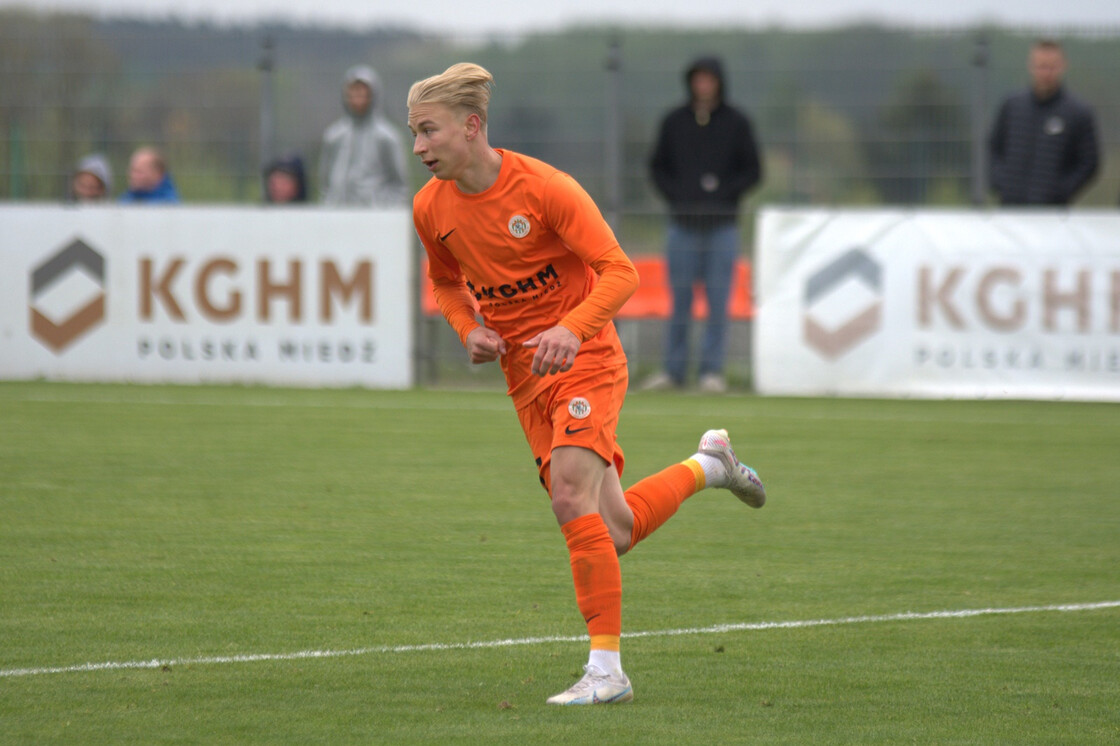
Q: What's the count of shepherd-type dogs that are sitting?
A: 0